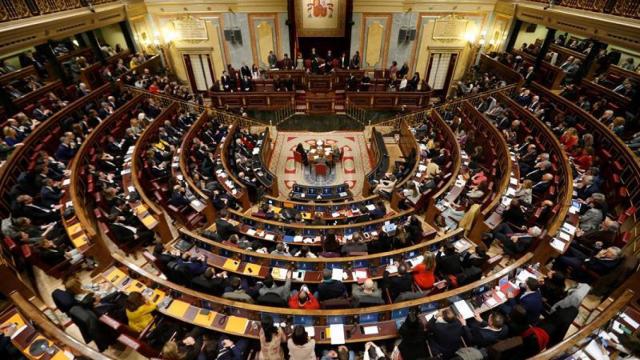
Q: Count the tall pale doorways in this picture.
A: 2